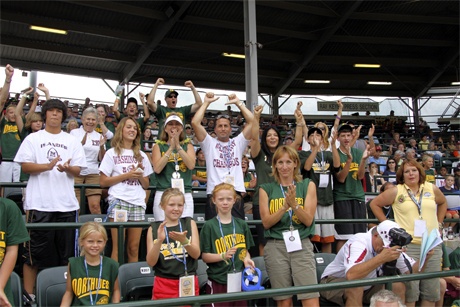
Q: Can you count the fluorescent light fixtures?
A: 6